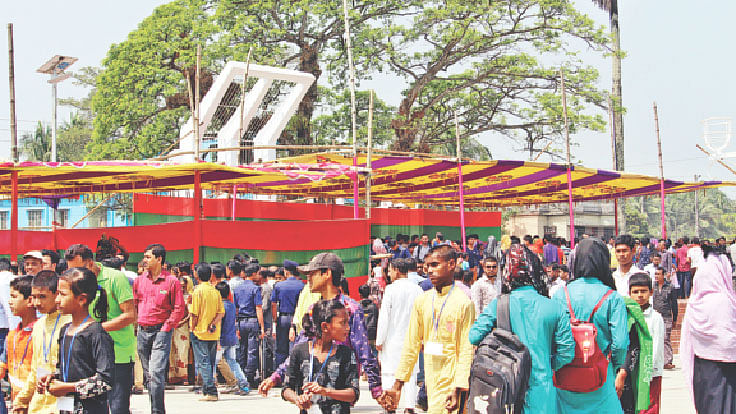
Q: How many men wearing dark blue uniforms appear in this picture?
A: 2